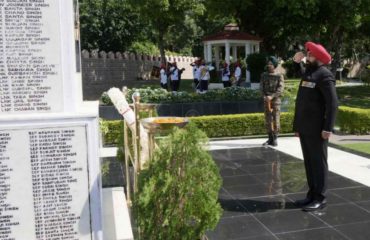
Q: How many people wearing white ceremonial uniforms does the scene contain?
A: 6